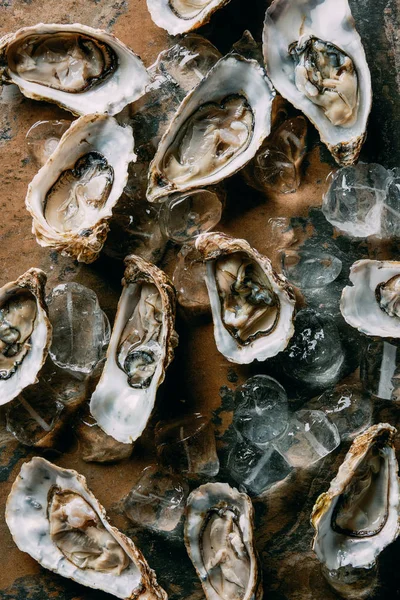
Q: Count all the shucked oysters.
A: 12